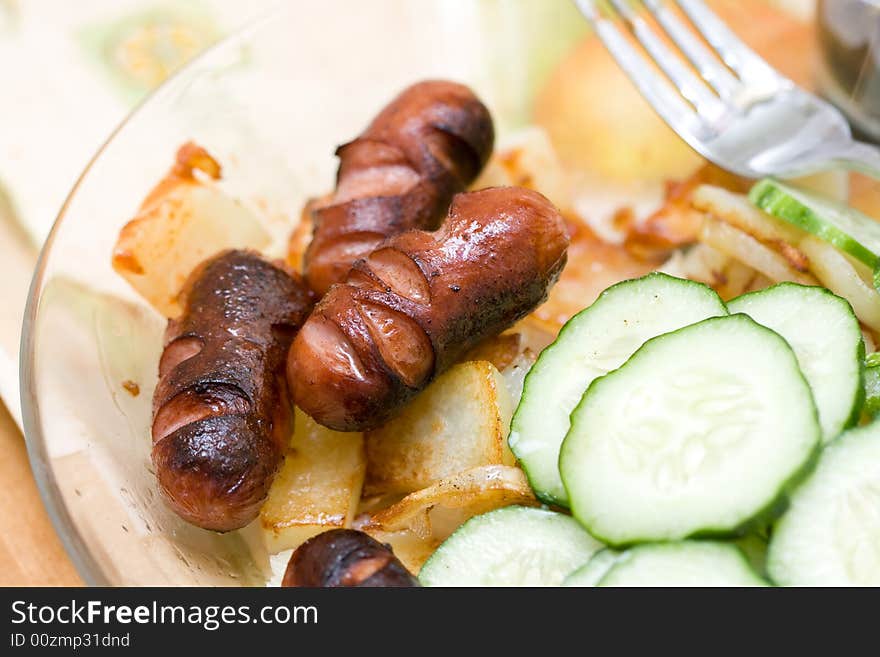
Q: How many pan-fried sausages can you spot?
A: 4